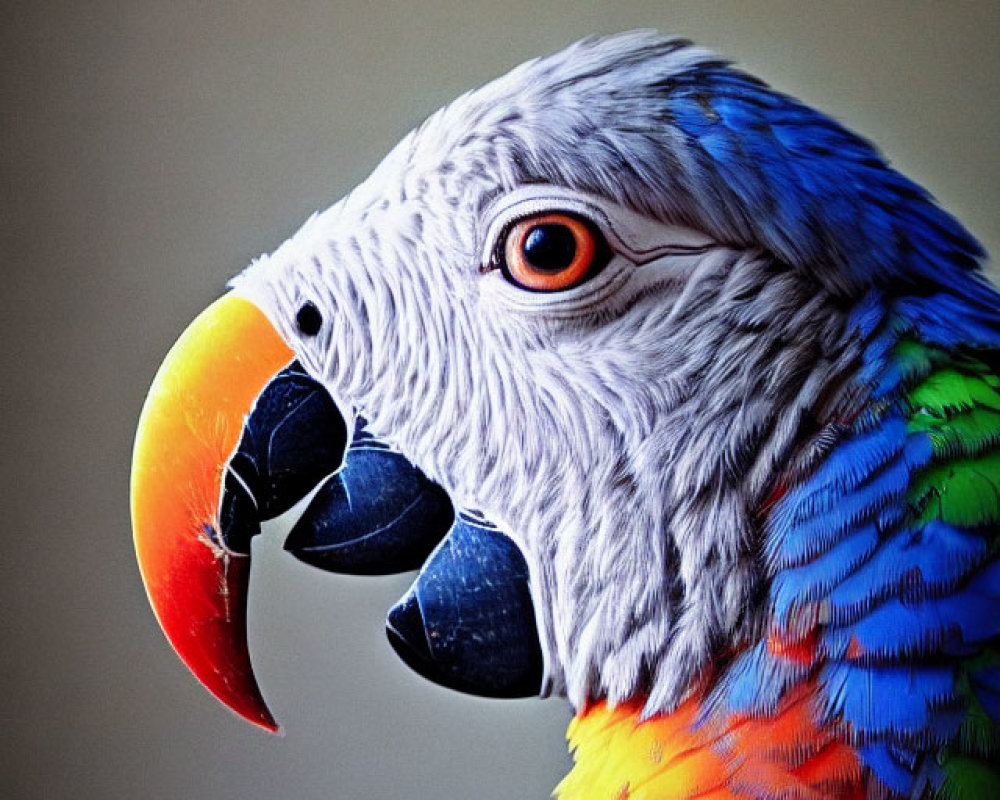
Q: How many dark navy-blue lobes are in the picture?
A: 3